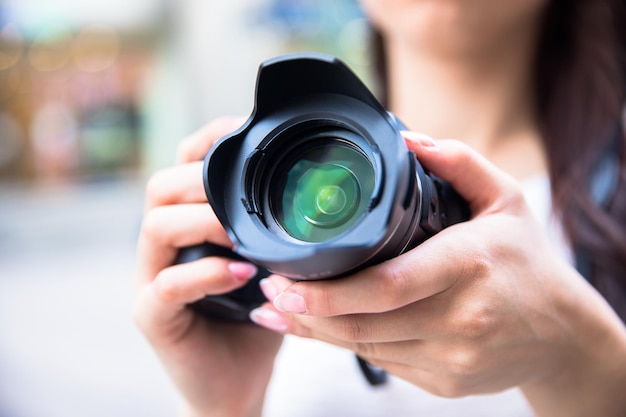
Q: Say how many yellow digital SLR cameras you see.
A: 0